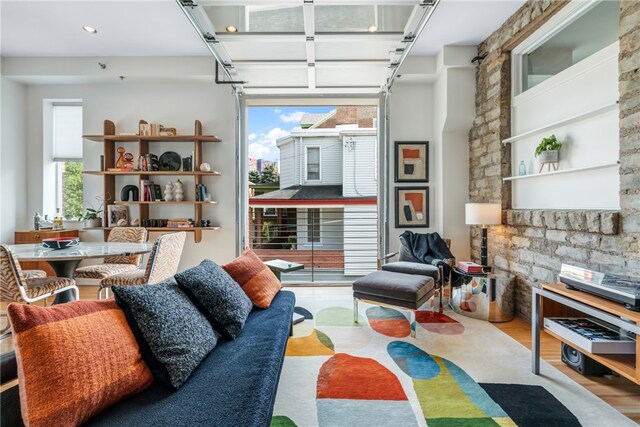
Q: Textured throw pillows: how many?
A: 4